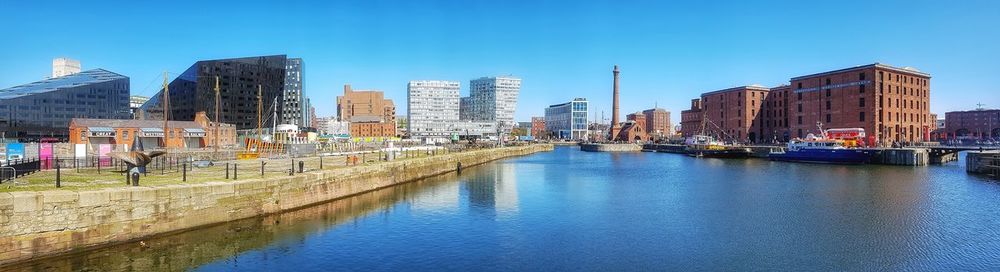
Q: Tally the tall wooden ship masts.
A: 3